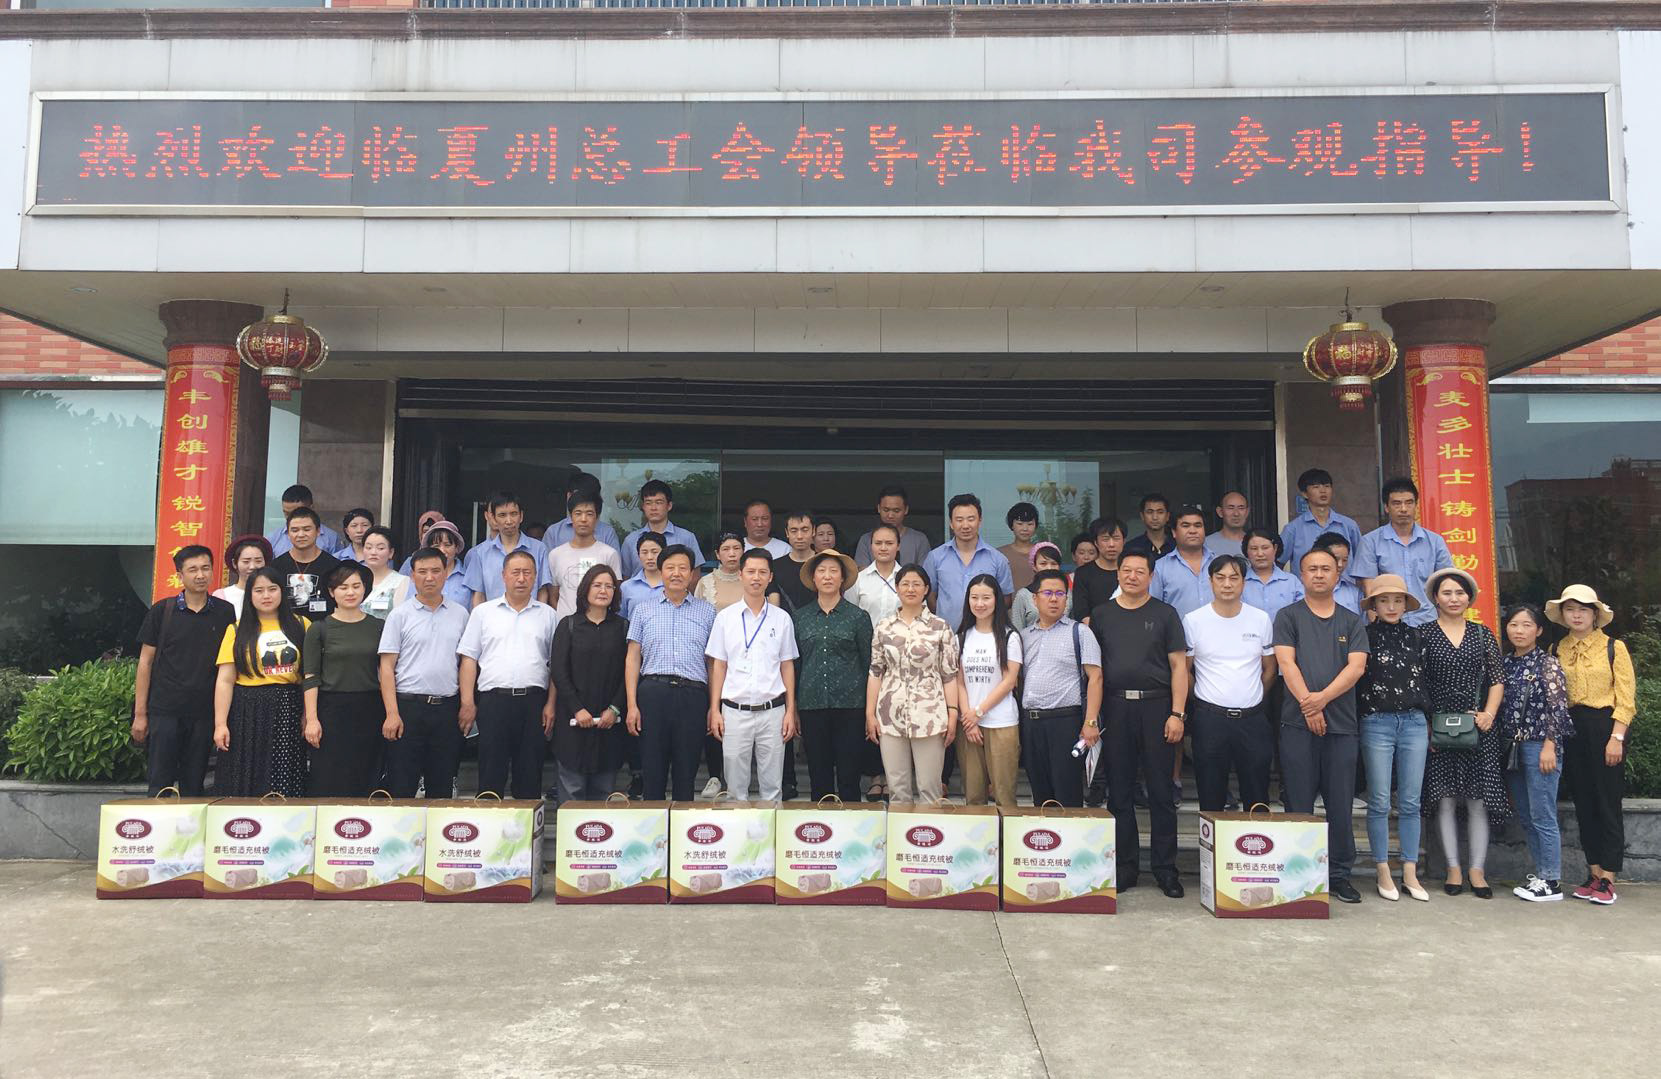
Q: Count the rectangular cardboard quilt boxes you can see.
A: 10